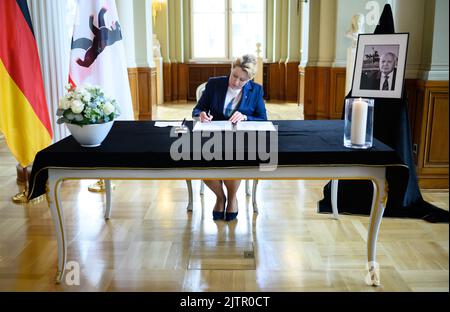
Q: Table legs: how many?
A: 4